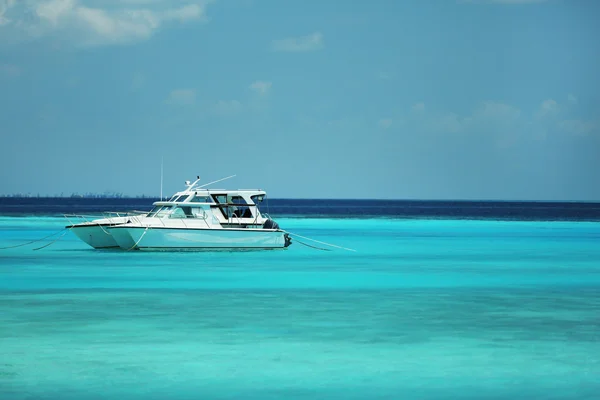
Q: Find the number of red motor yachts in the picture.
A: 0